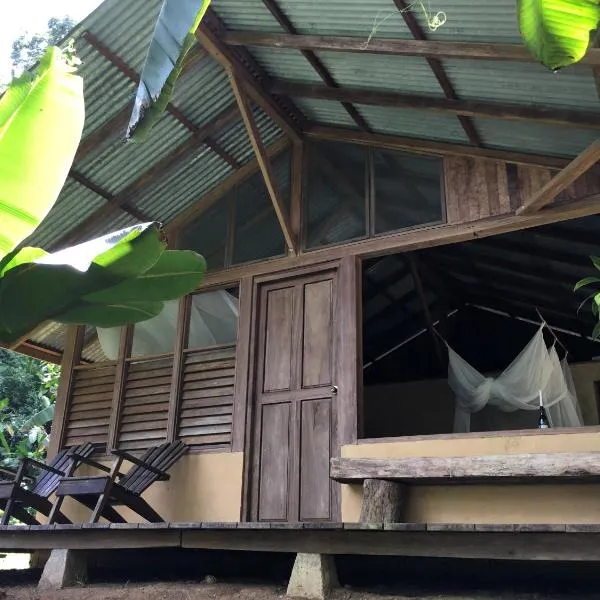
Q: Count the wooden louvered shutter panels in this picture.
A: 3